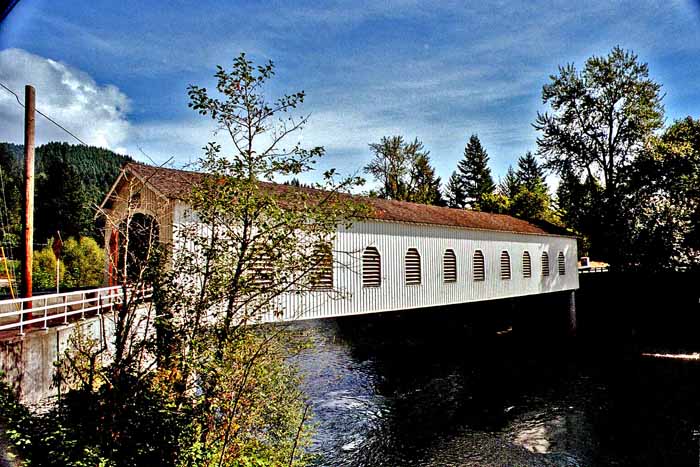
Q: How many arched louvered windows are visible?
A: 10